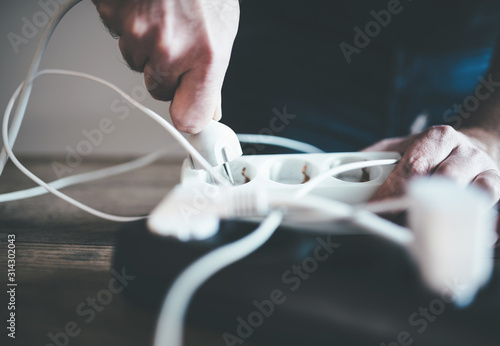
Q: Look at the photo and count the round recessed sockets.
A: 3